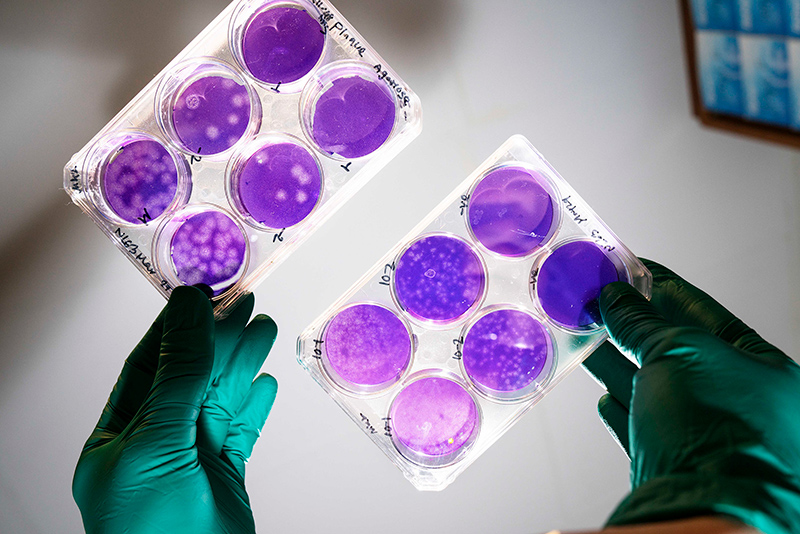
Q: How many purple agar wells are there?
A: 12